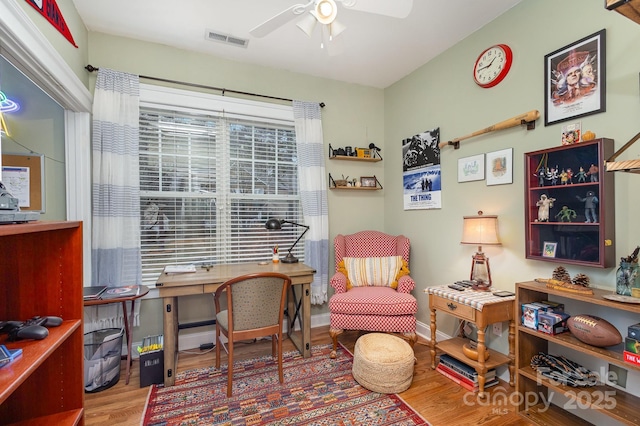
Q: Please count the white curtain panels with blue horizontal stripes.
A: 2